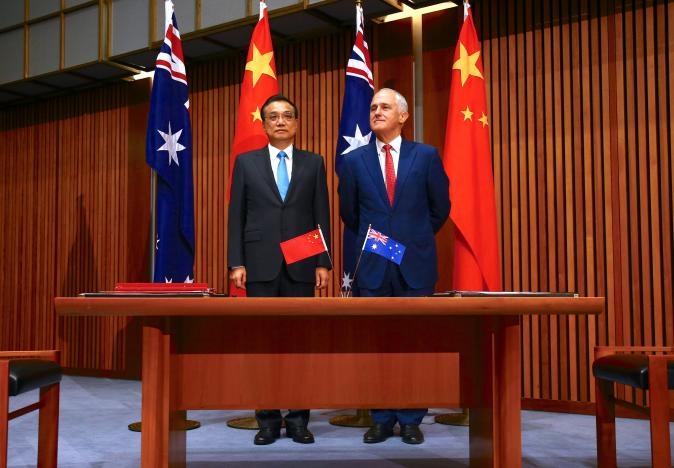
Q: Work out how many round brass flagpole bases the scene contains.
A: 4